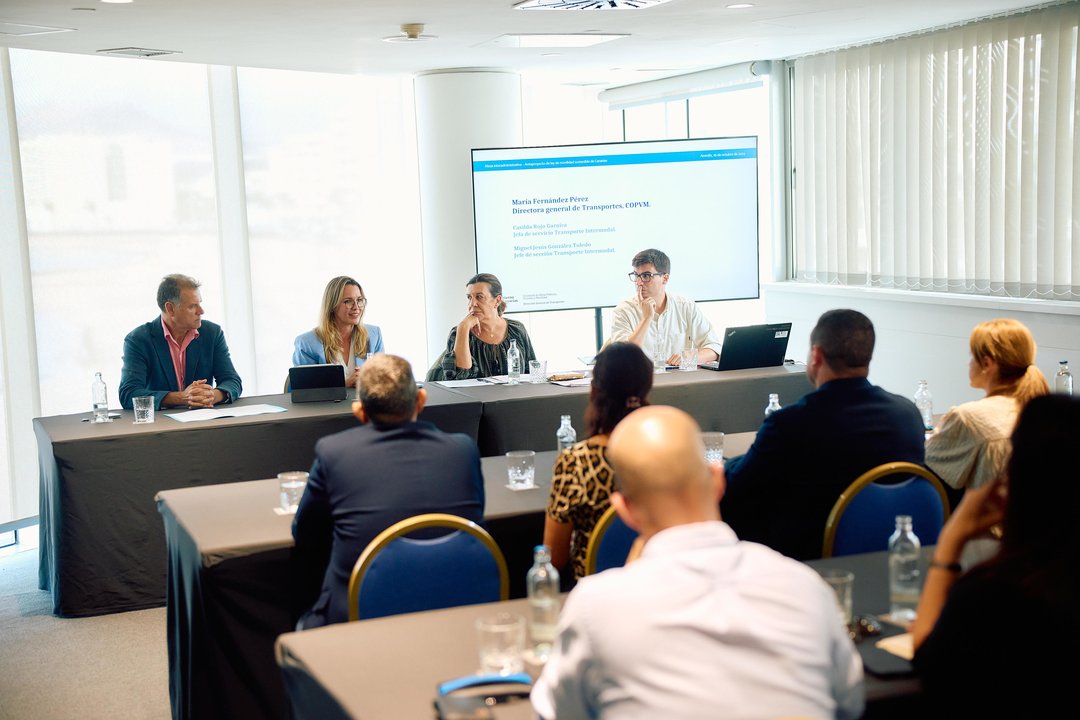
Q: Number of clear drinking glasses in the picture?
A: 8